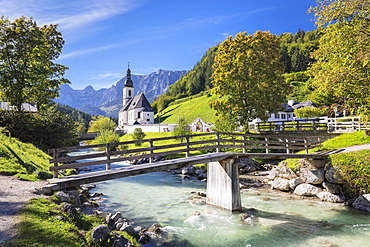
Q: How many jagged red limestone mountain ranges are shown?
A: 0